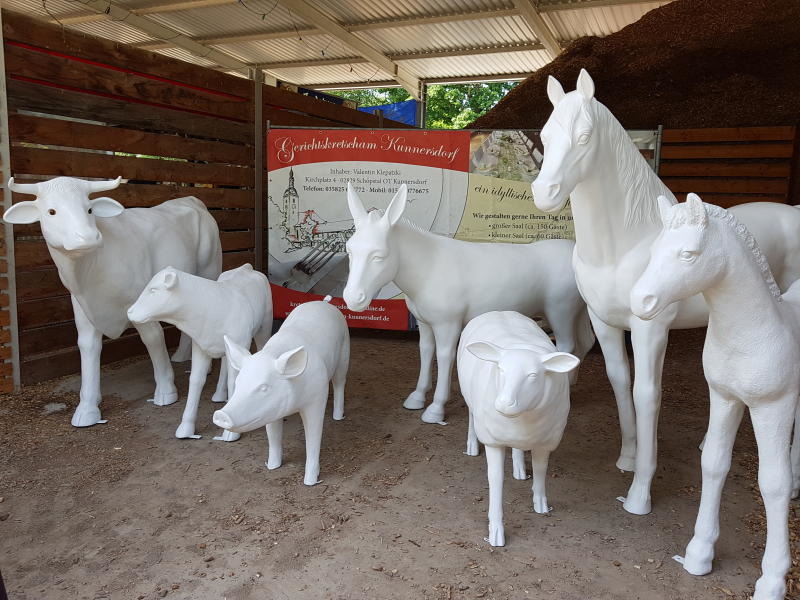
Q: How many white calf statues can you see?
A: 1